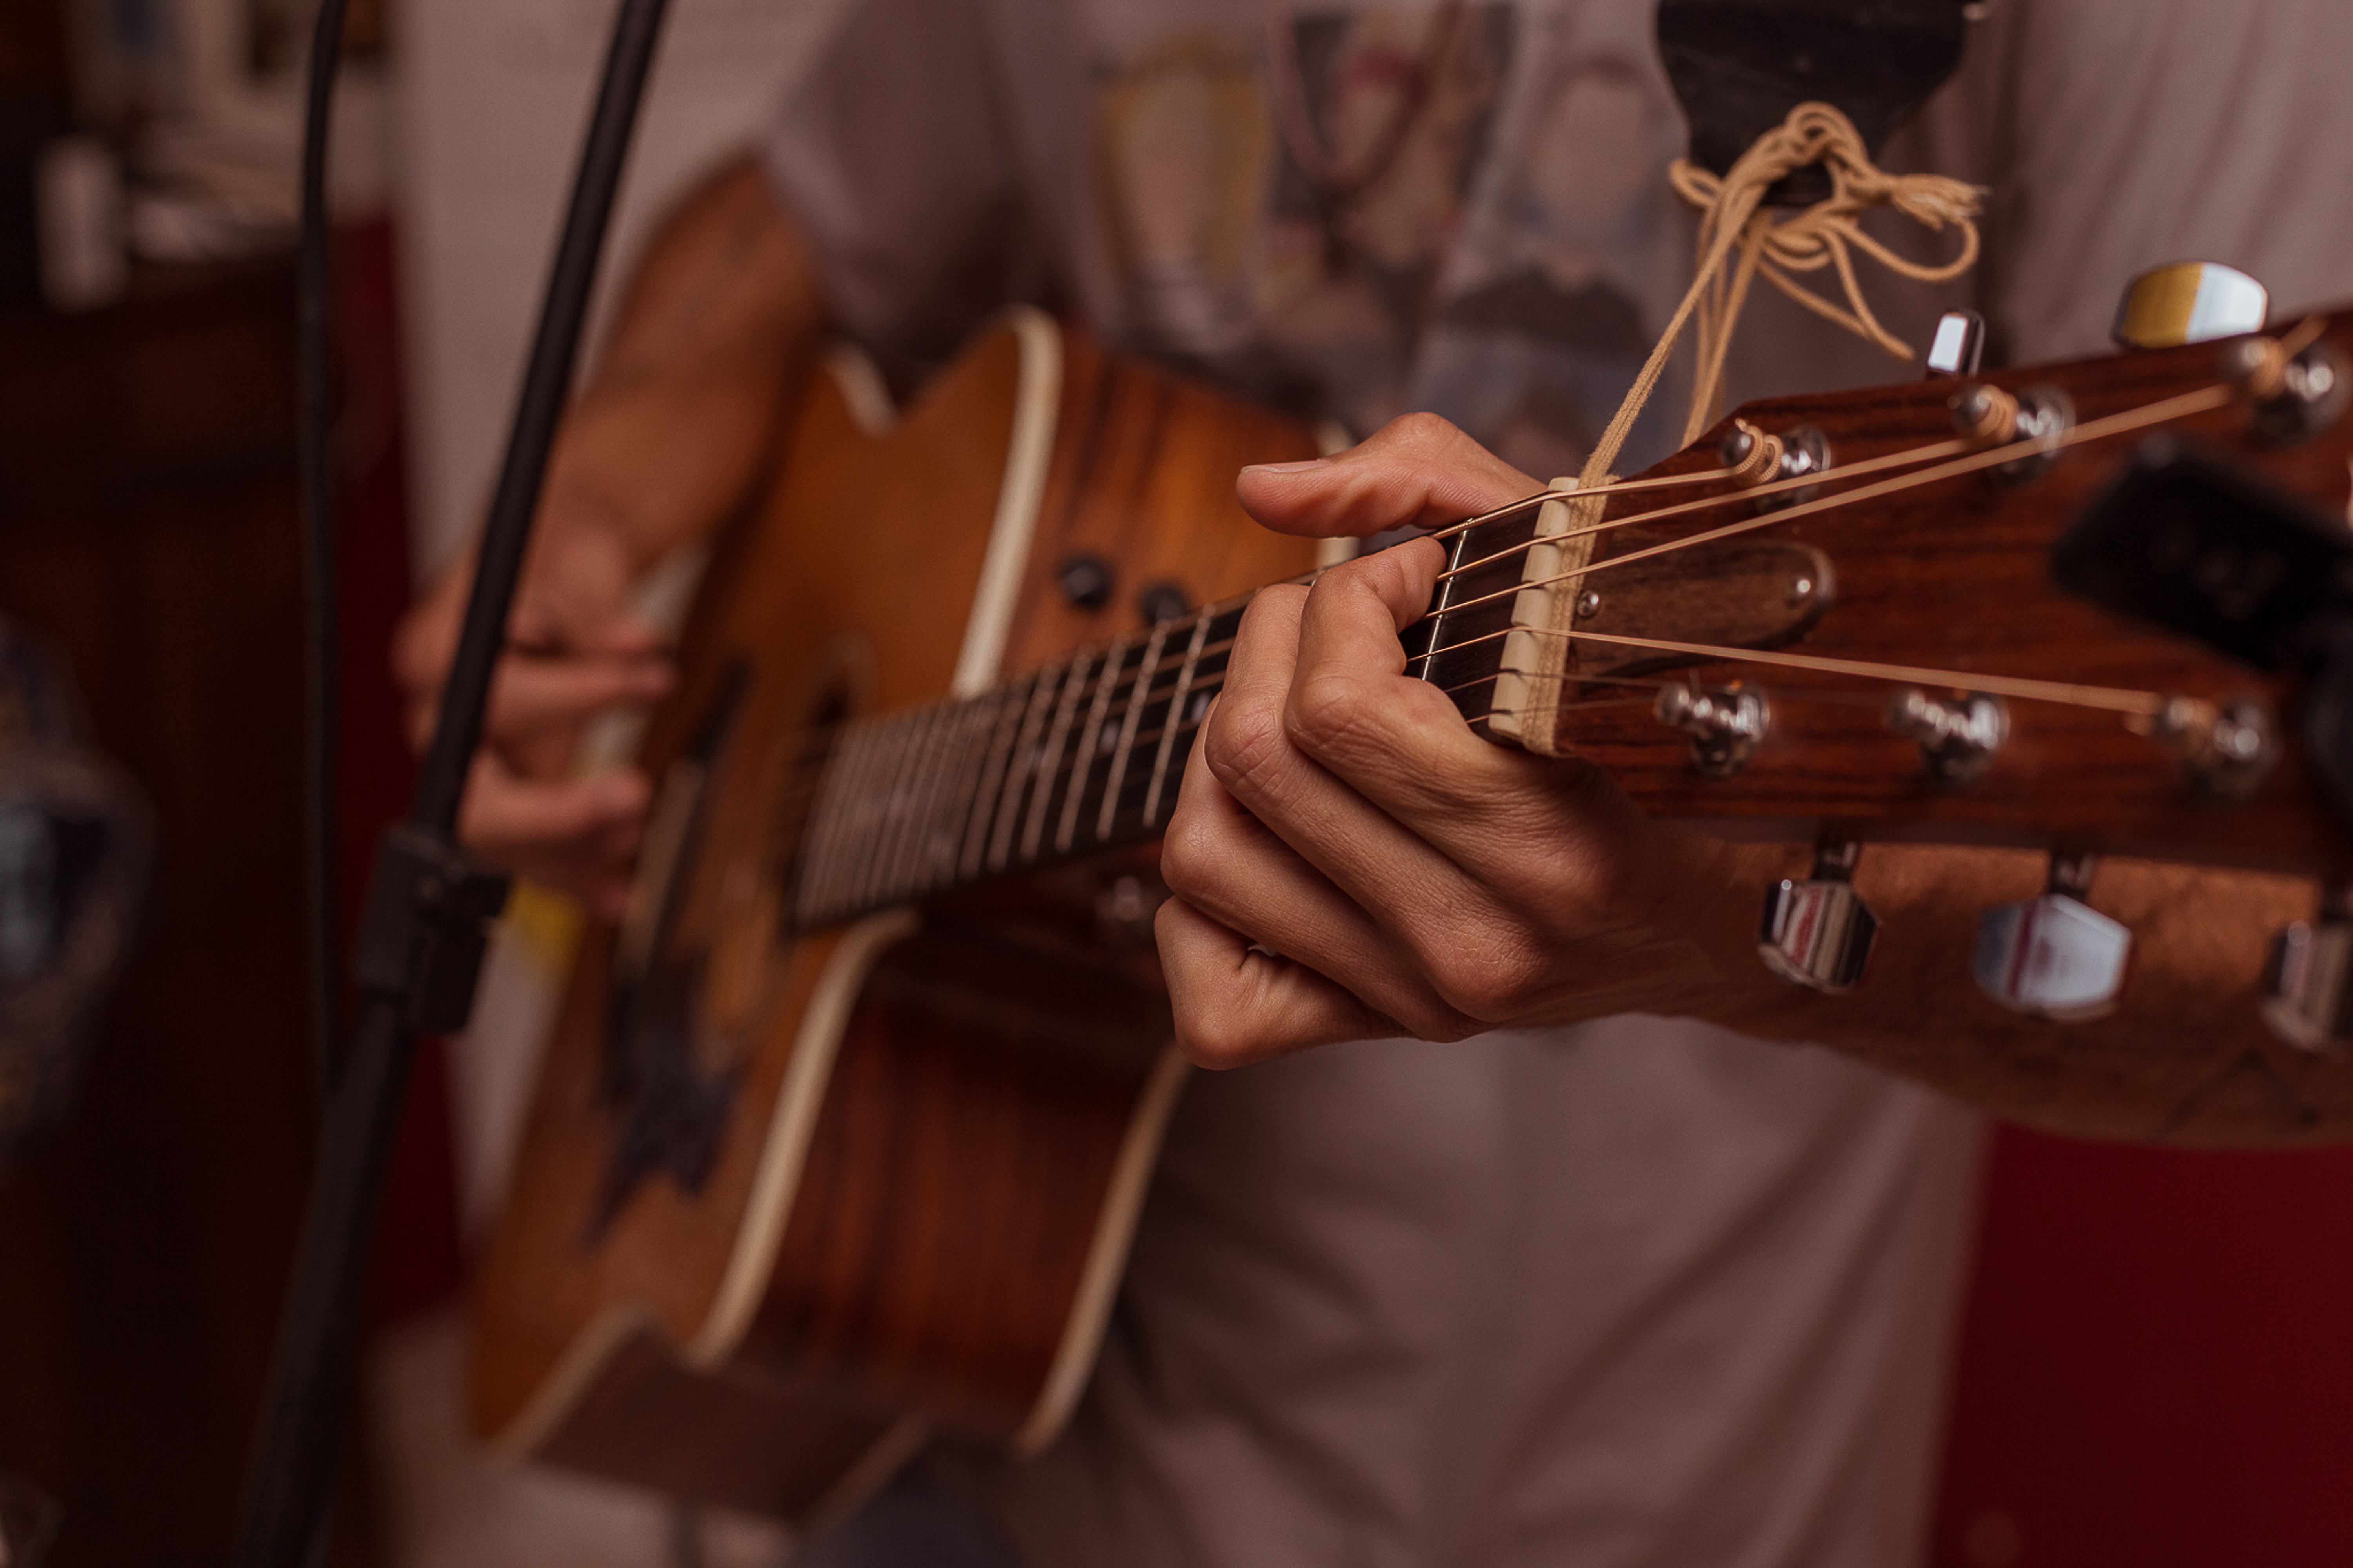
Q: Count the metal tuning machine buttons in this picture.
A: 5